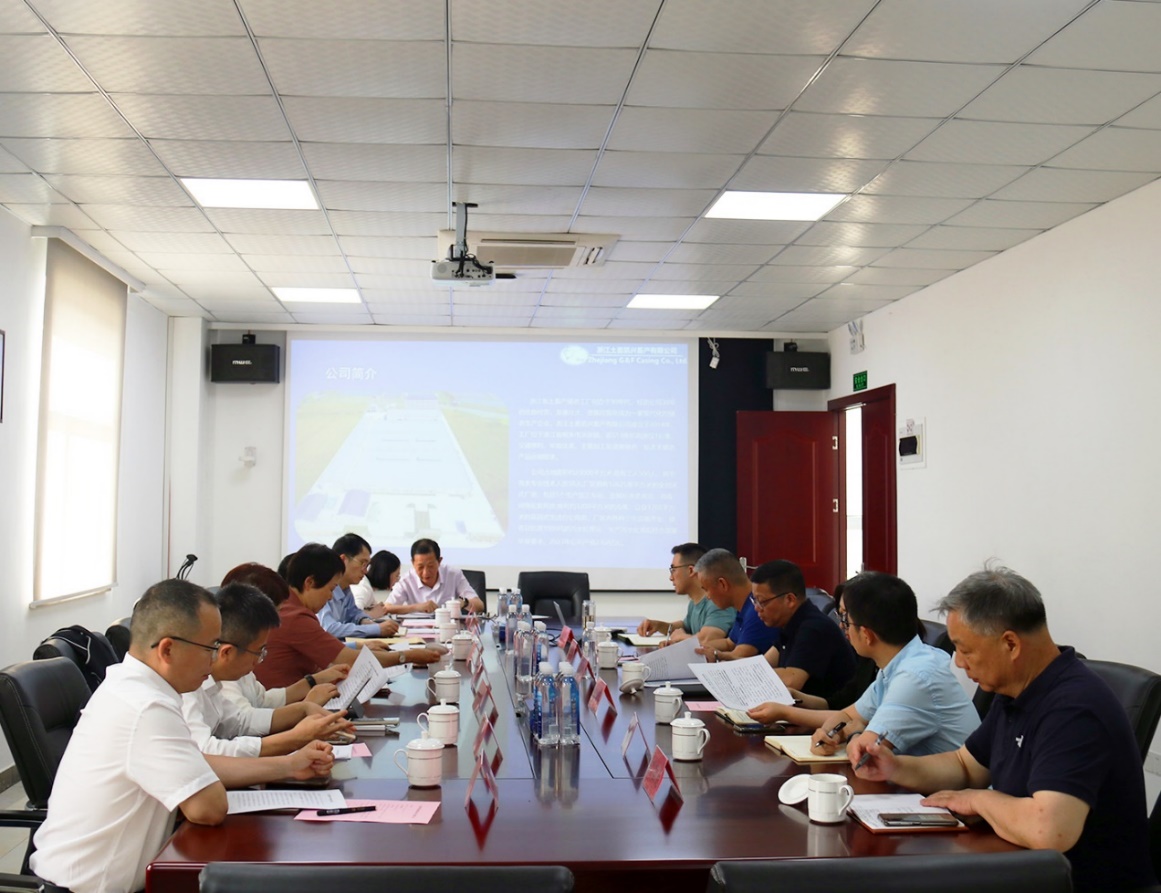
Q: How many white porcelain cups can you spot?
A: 13